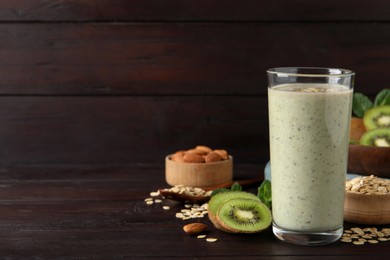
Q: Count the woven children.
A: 0